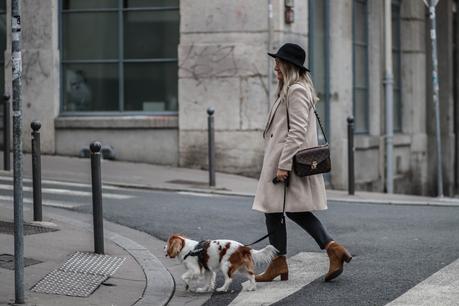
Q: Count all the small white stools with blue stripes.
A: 0